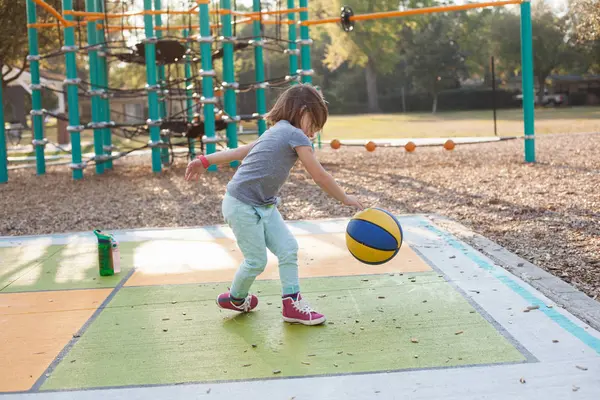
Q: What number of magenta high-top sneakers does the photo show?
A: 2